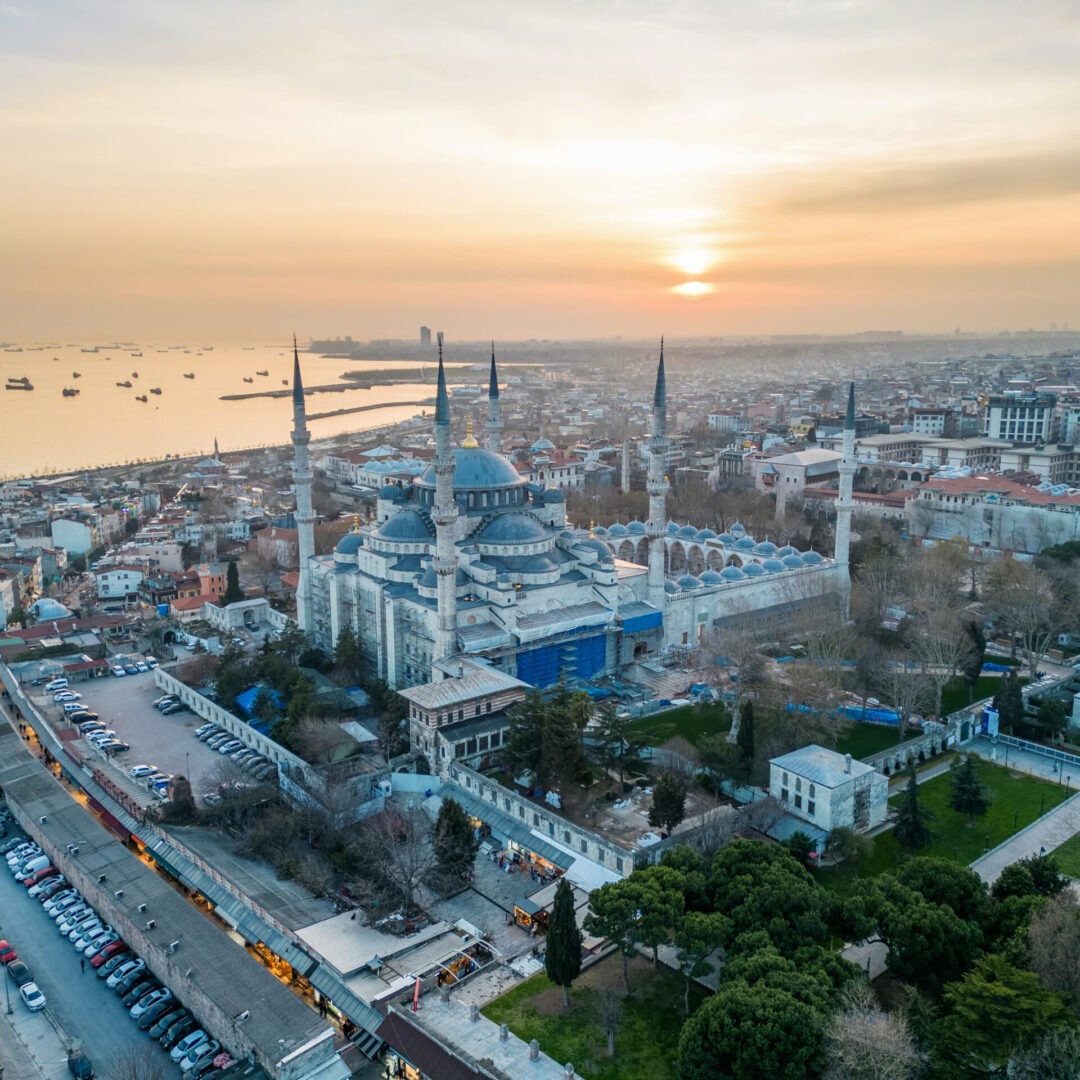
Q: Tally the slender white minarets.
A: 5